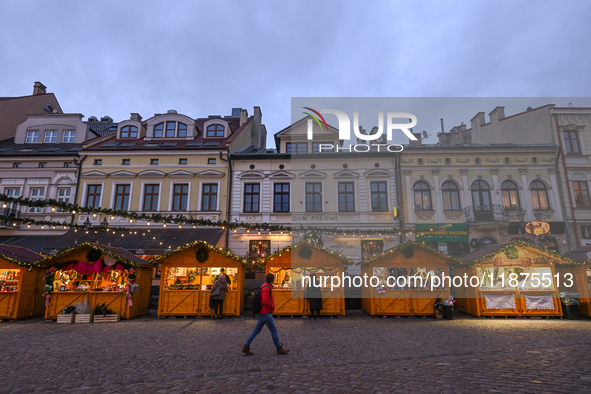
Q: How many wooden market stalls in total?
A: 7